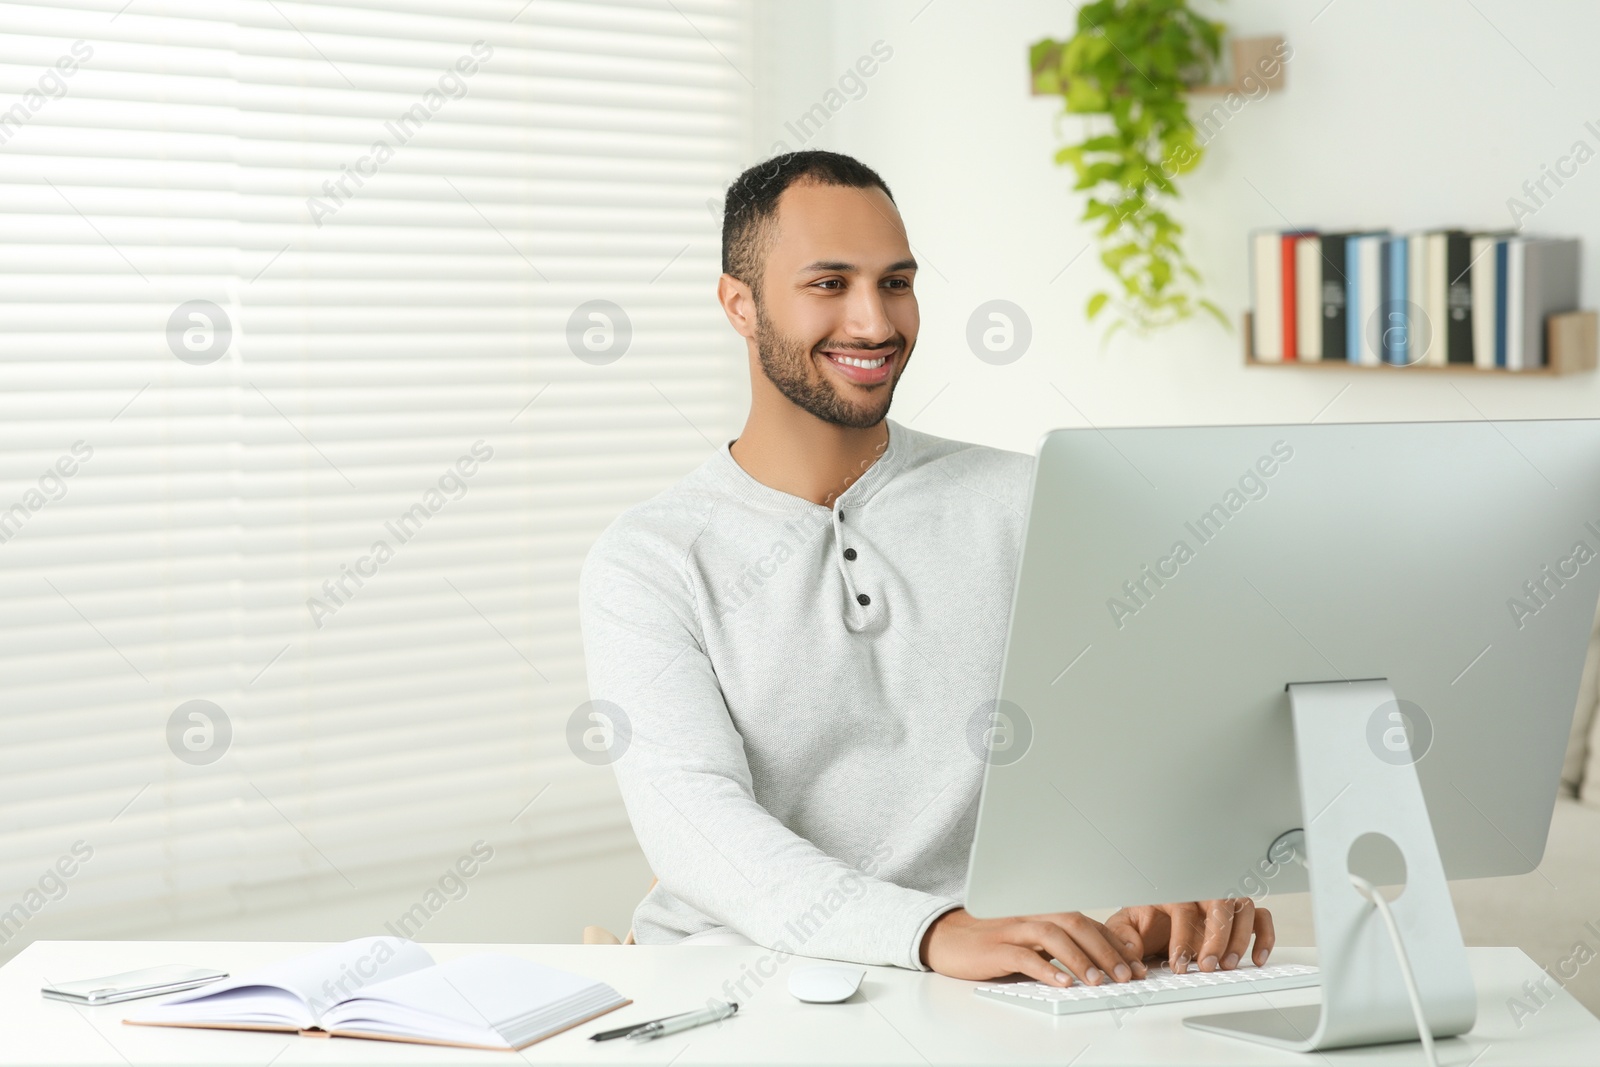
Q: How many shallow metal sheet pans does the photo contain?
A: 0